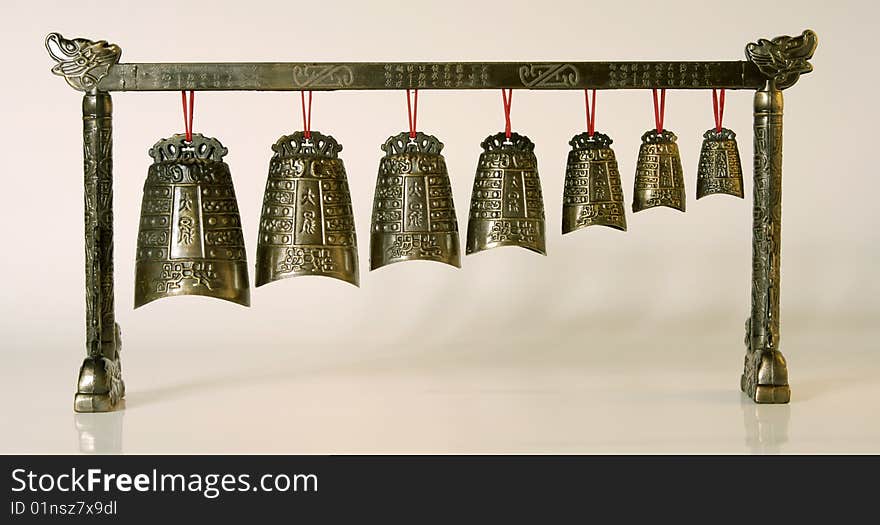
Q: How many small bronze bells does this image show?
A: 7